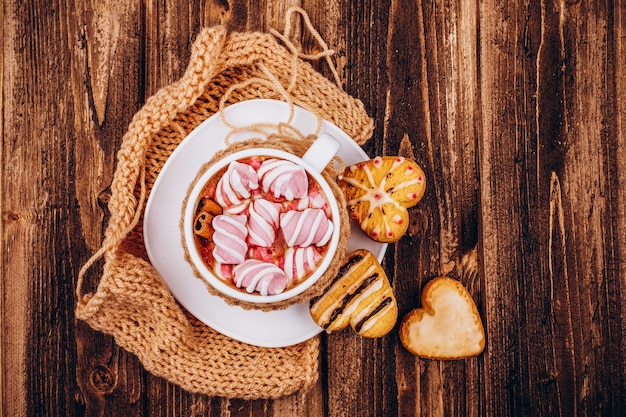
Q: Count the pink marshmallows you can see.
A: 7